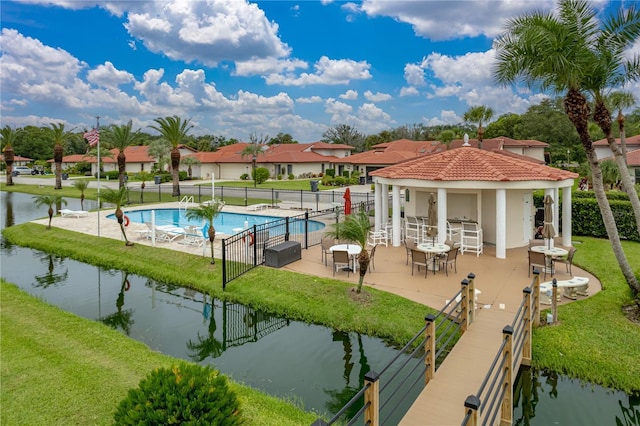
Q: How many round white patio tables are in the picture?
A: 3